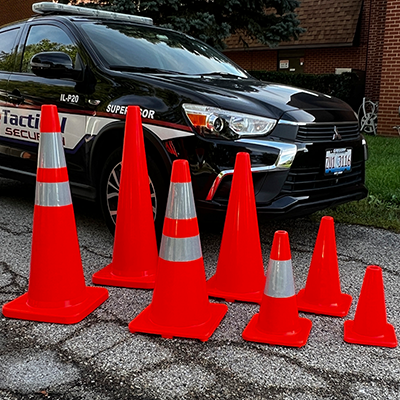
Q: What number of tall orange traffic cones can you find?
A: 4